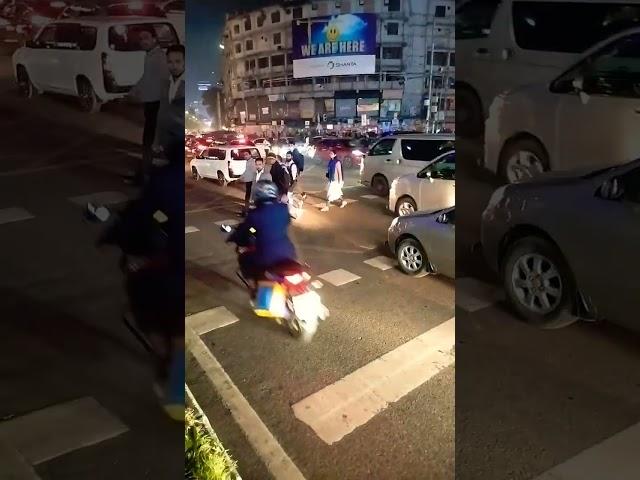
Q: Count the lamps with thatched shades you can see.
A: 0